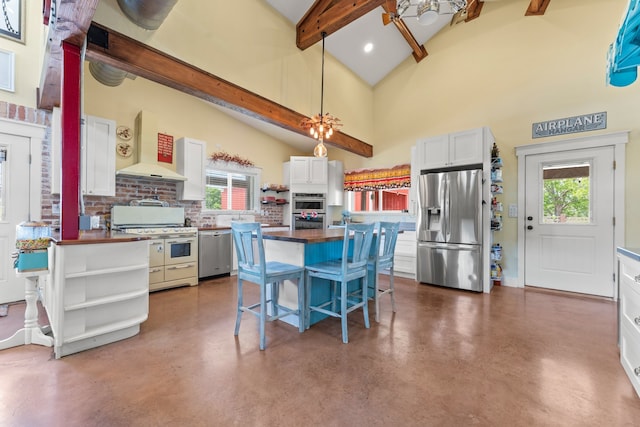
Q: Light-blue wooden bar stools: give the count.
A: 3